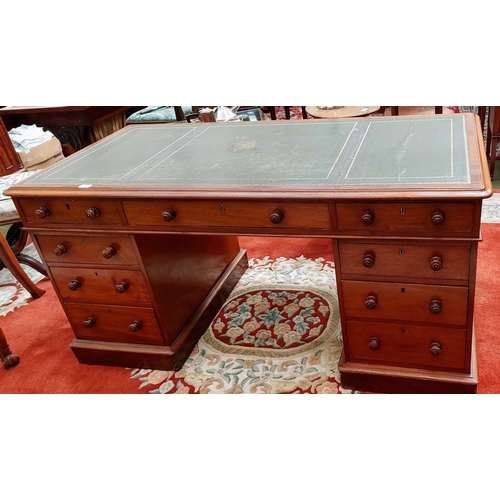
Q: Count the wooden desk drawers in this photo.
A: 9